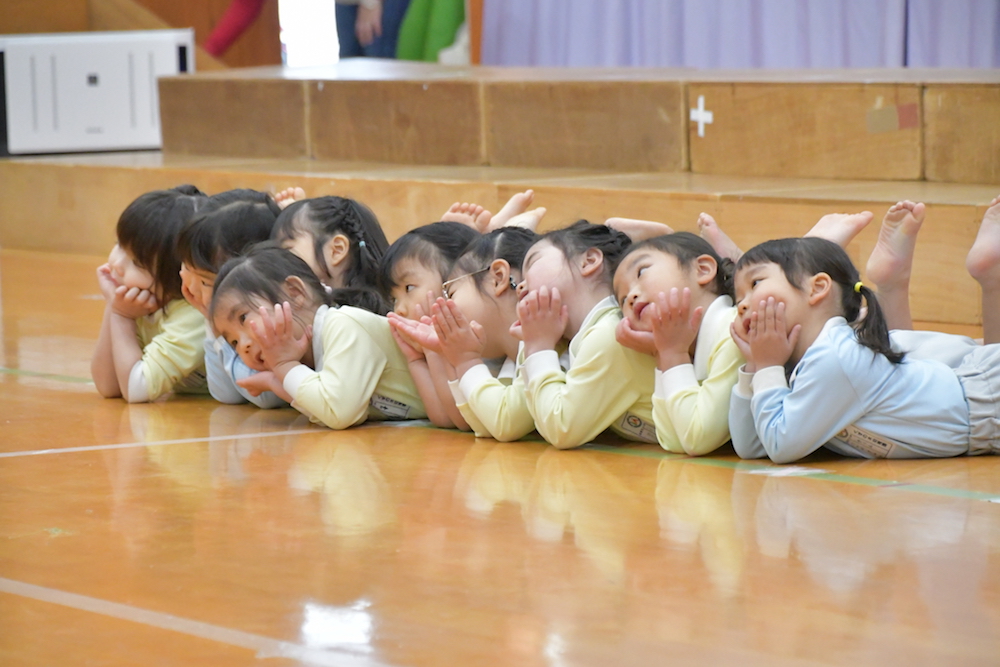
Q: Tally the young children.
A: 9